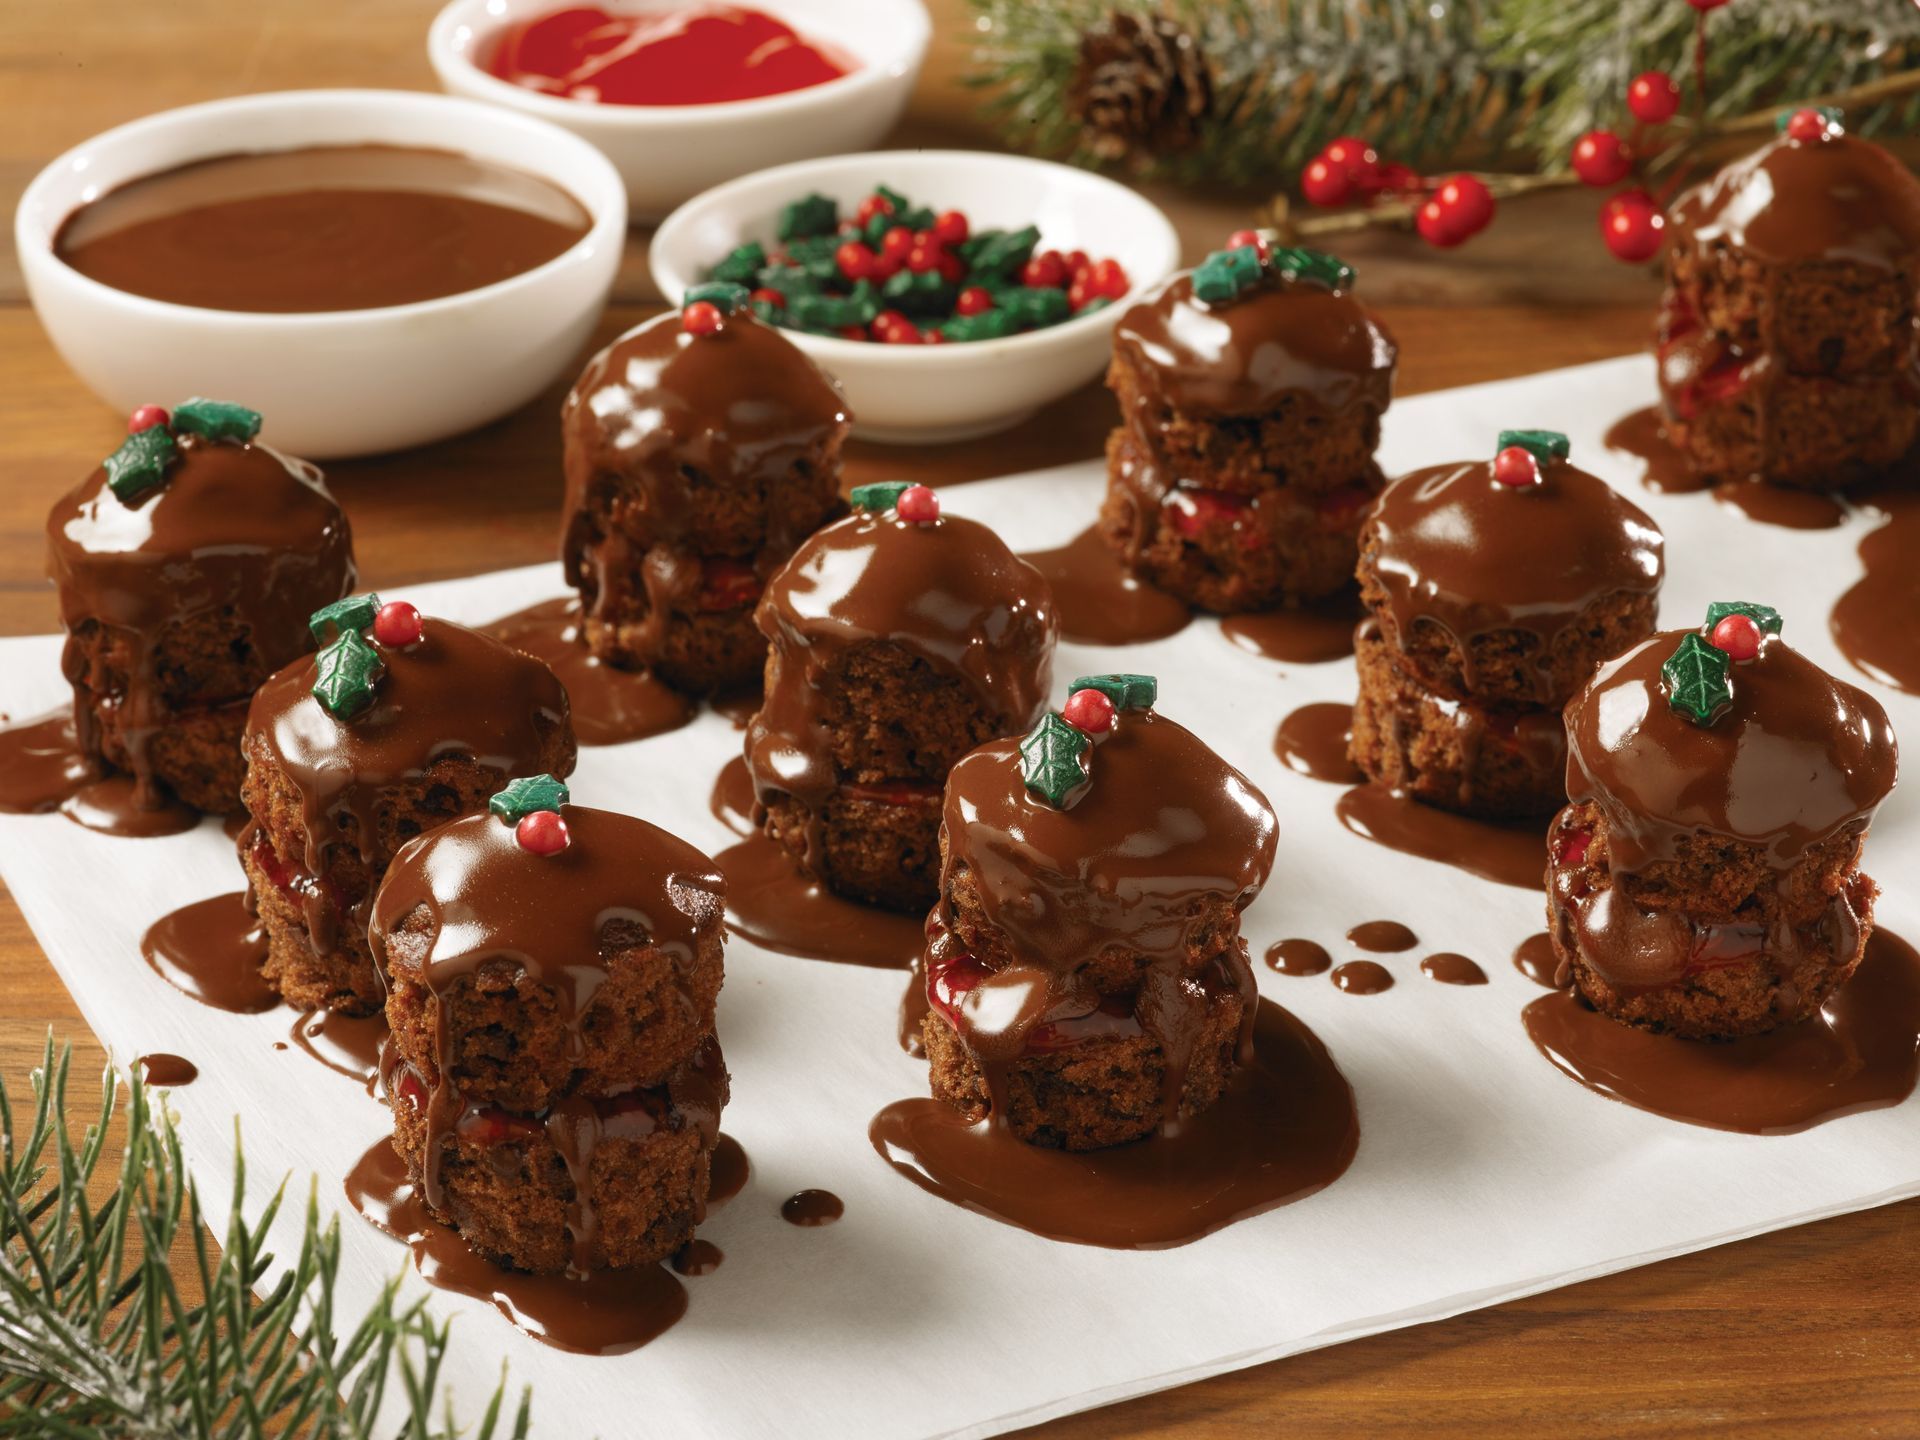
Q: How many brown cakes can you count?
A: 10